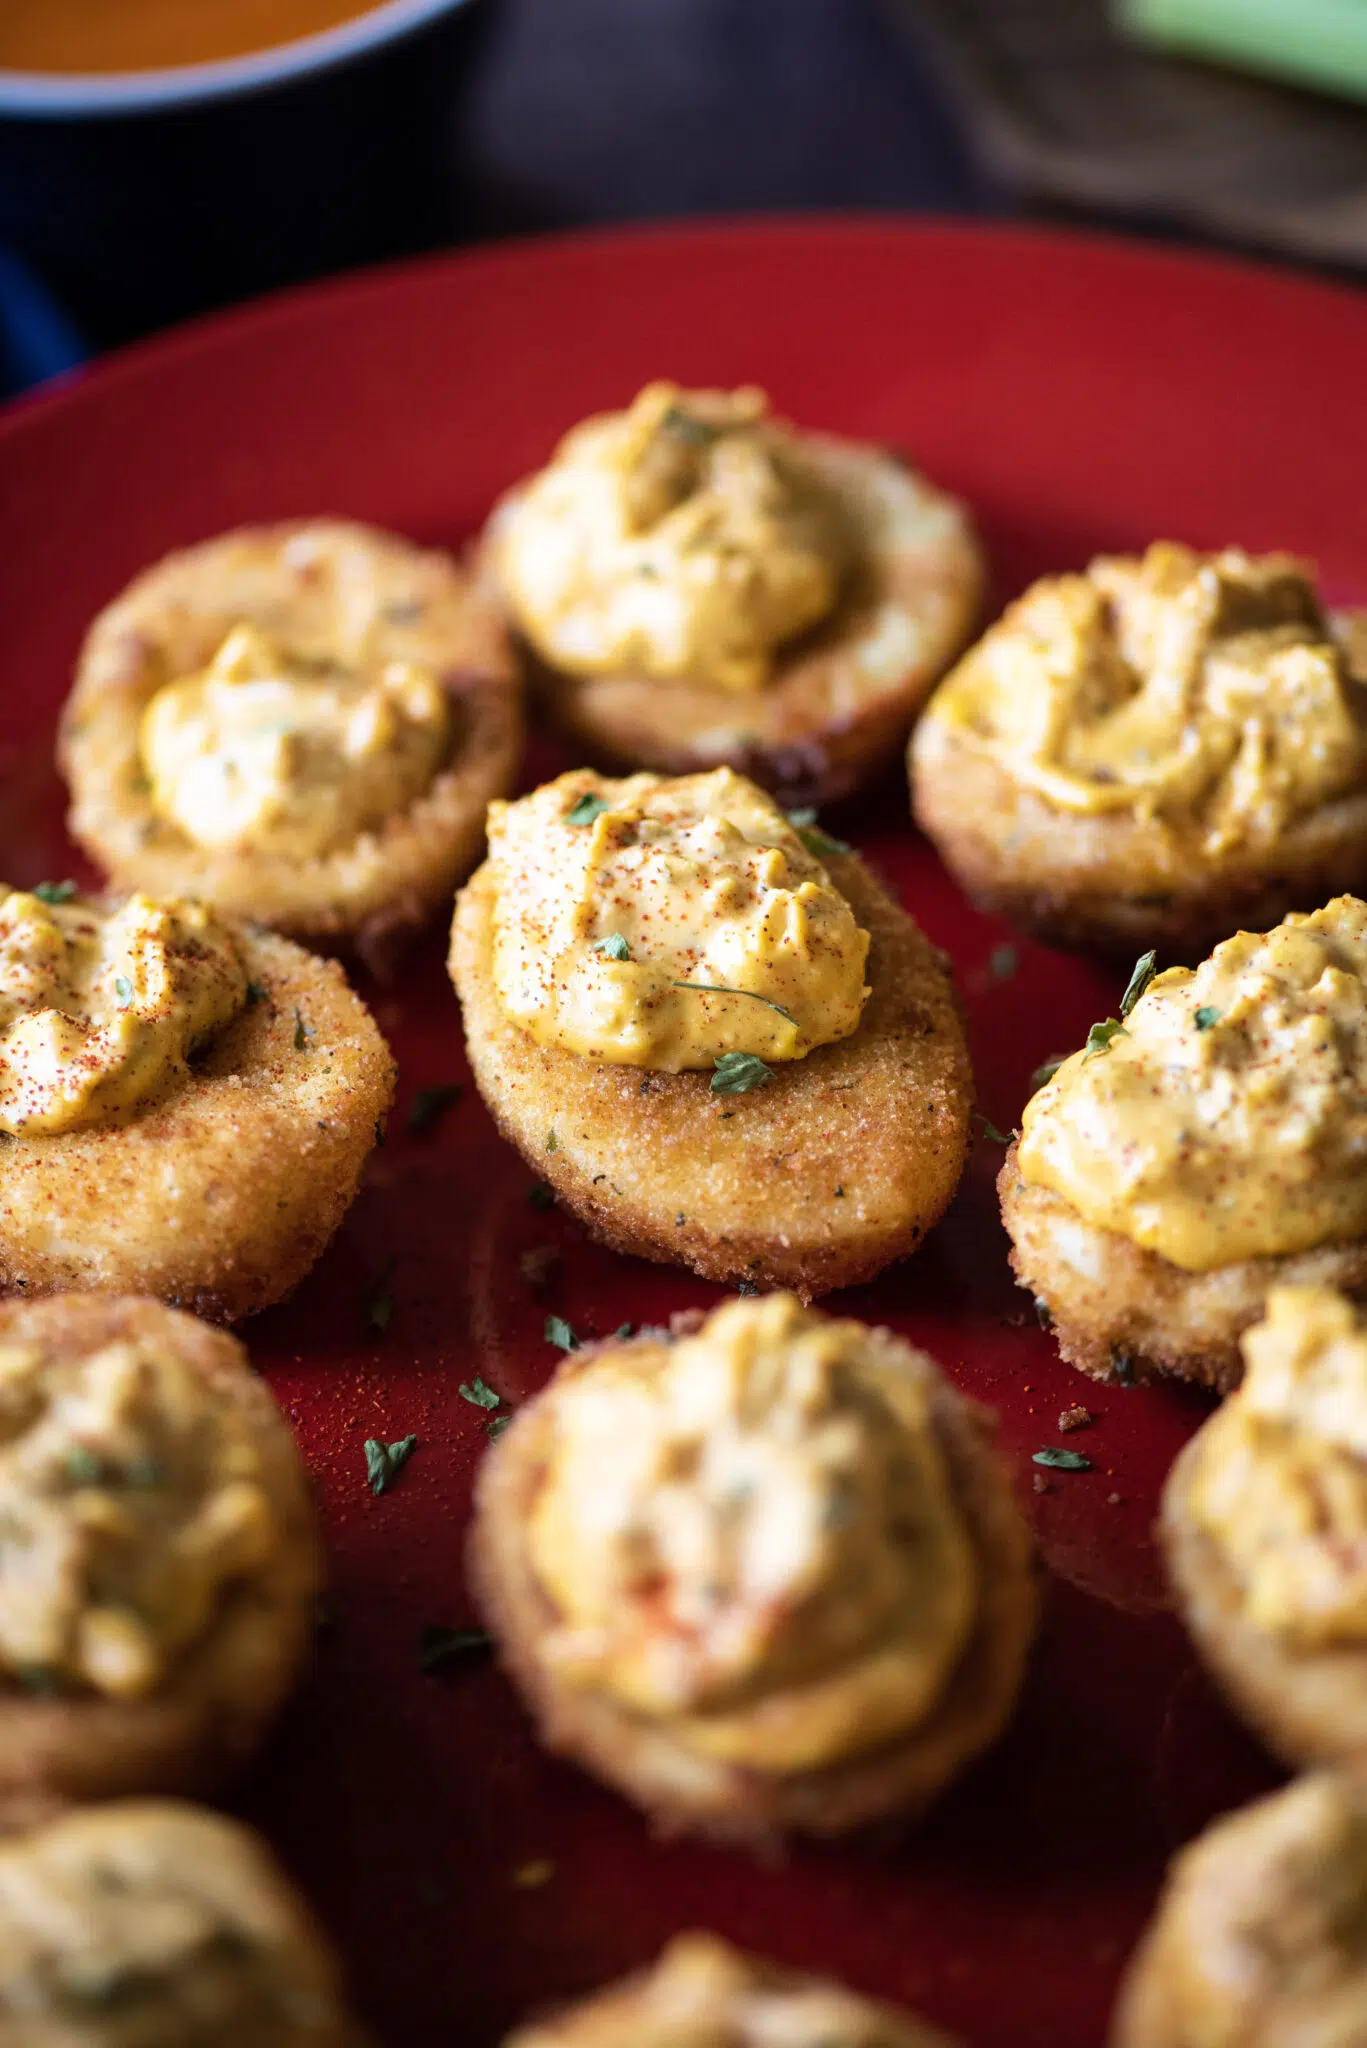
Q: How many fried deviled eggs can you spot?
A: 12